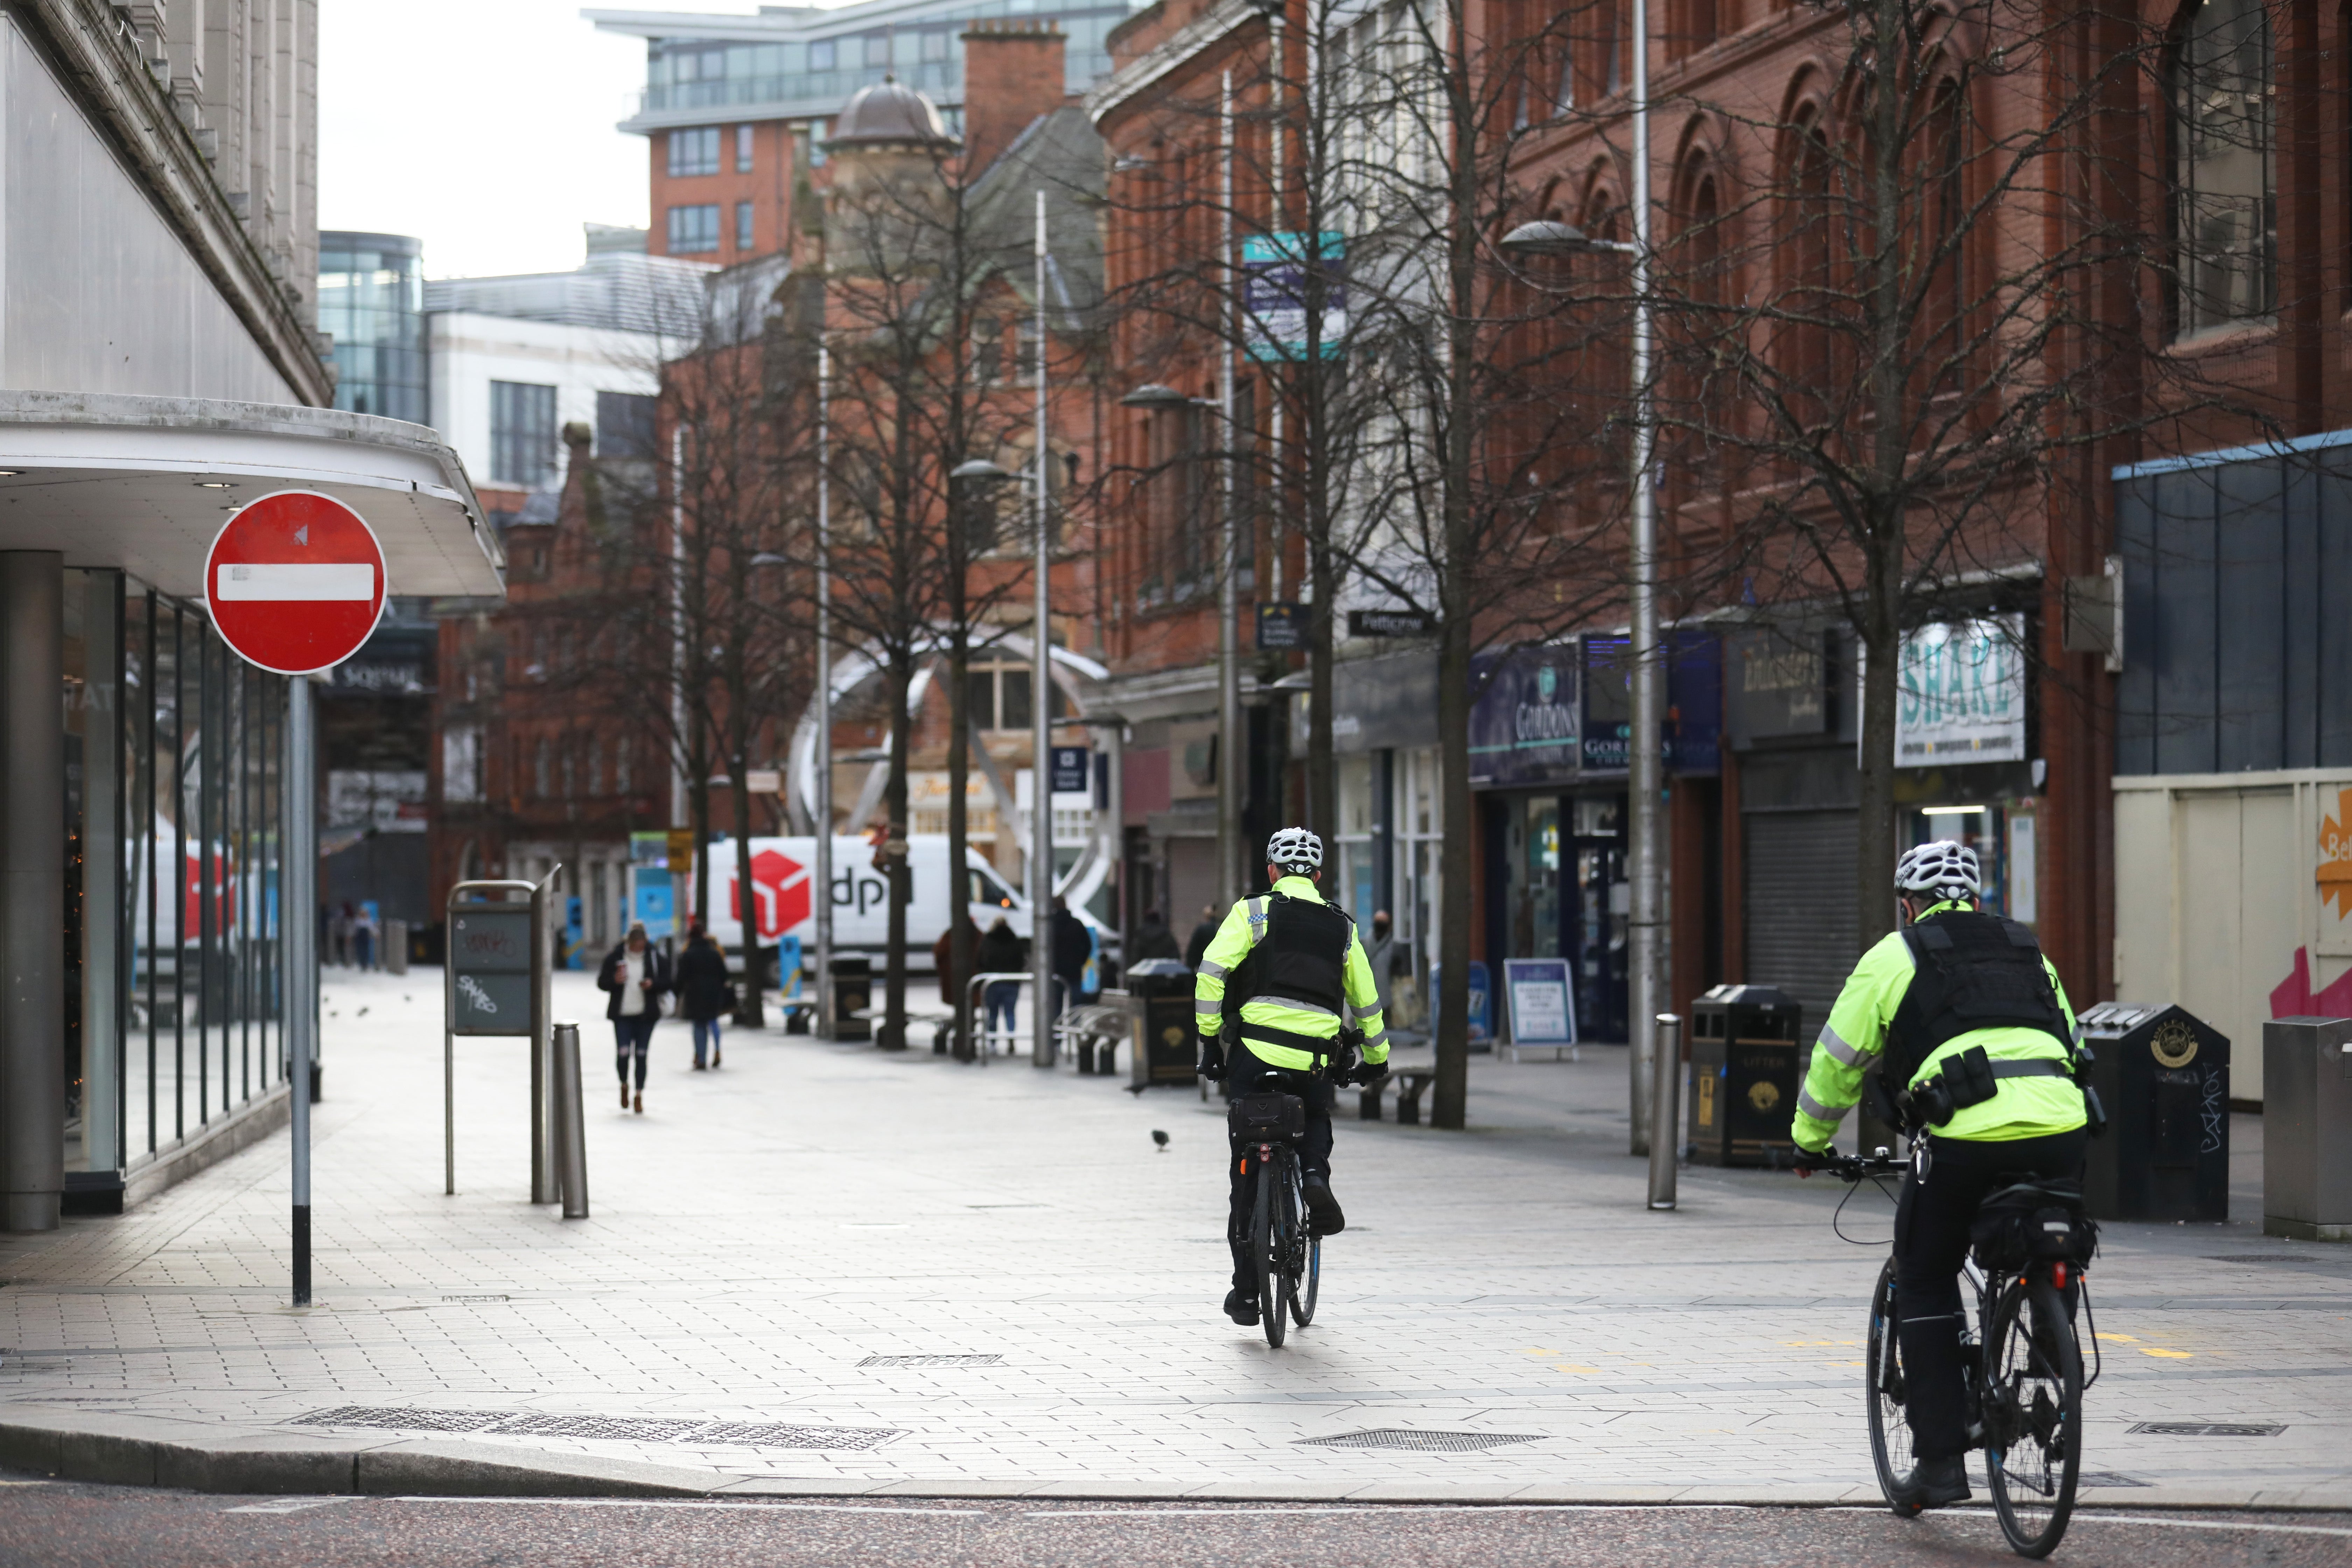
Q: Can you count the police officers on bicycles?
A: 2